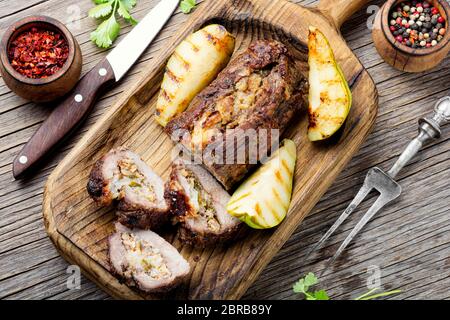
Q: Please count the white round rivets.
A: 3